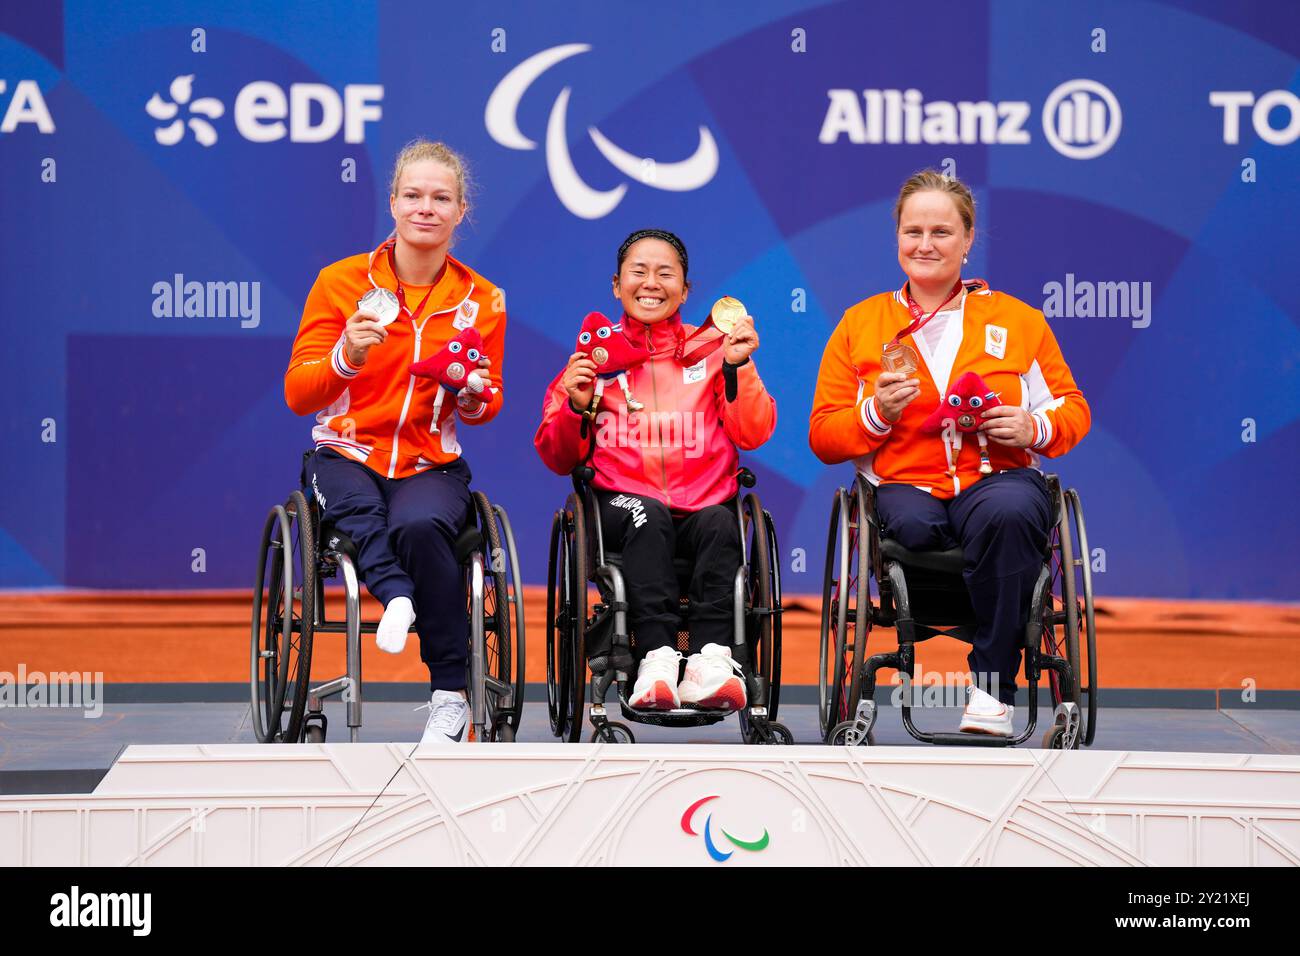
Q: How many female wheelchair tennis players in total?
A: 3